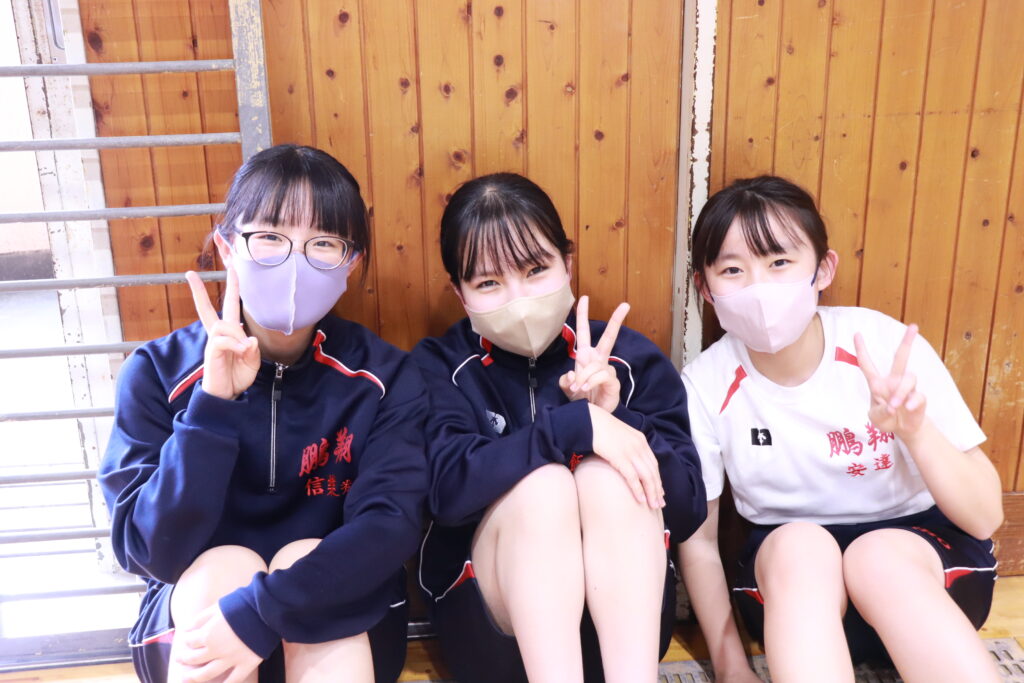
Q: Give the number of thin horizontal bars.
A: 9